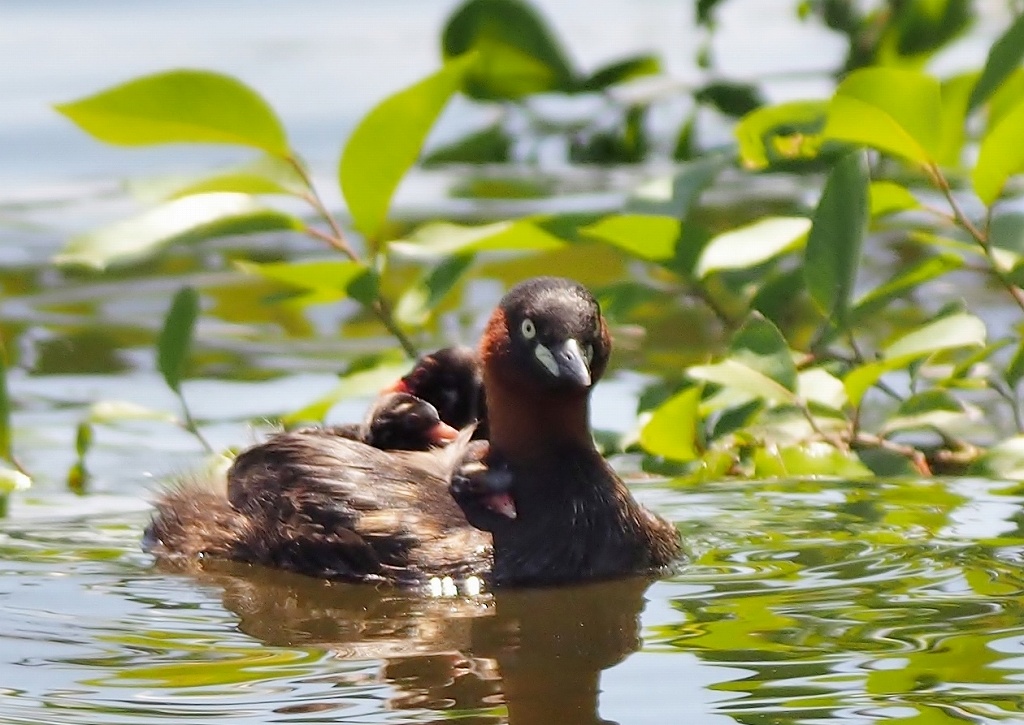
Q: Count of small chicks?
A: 3